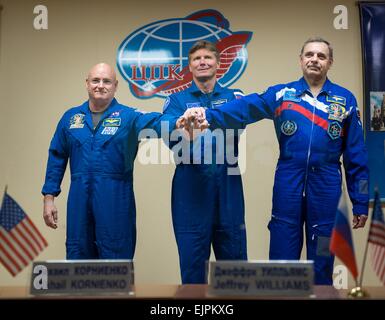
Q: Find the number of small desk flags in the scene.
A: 3